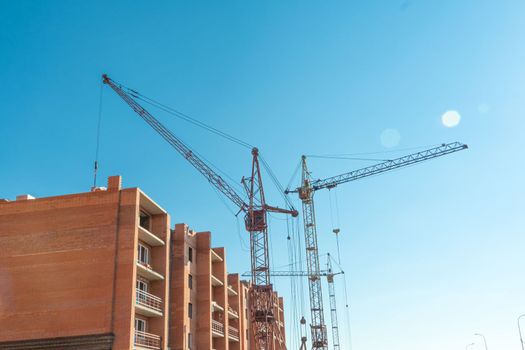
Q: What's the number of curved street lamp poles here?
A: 3